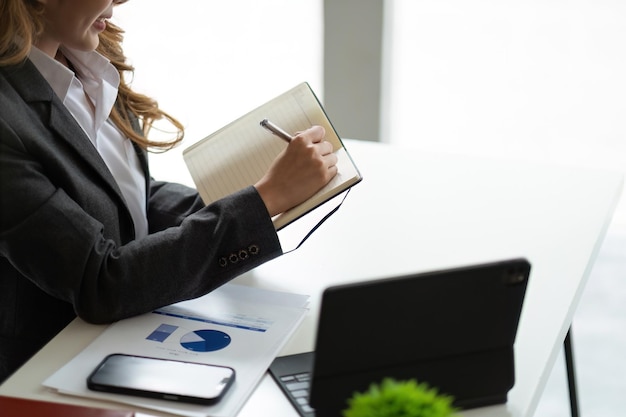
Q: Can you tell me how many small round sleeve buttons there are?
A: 4